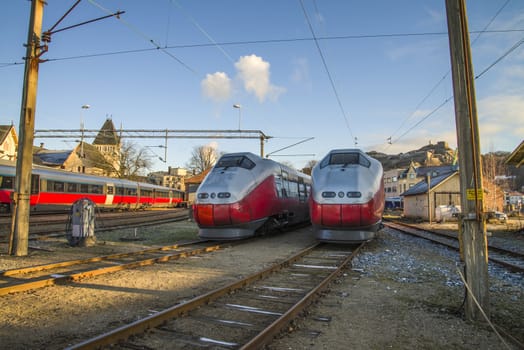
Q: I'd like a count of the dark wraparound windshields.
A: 2